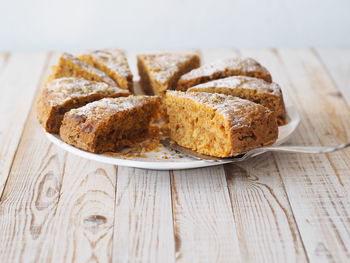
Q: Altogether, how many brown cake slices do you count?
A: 8